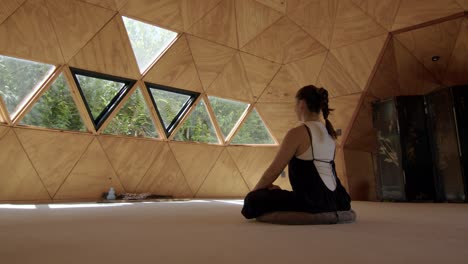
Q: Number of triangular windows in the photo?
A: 9